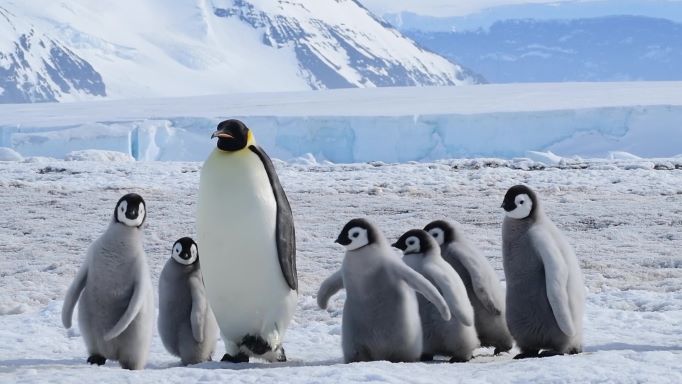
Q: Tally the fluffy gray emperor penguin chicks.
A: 6